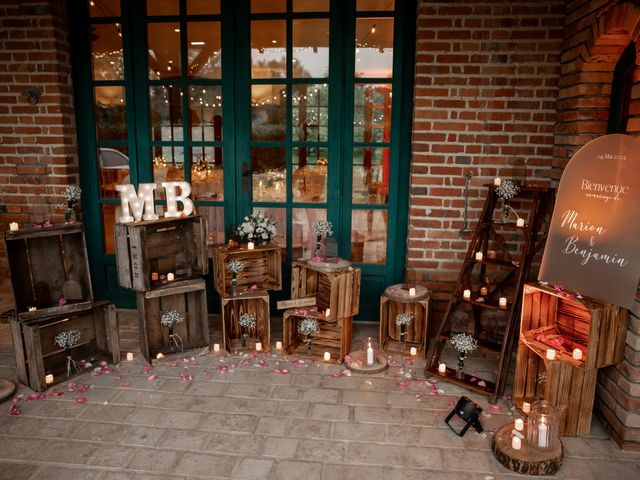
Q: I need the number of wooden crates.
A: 11